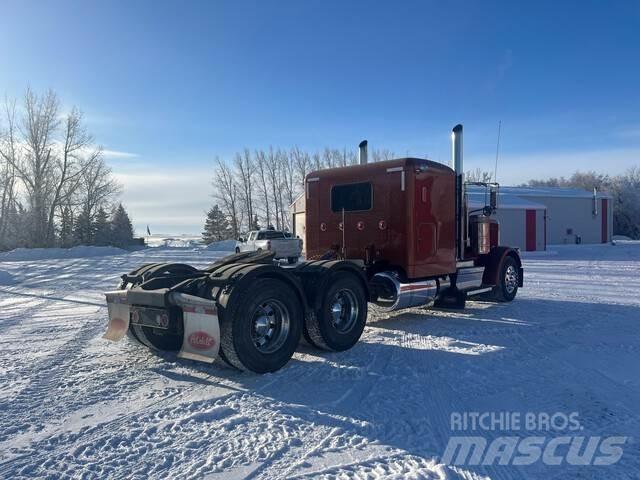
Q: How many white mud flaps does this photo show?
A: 2